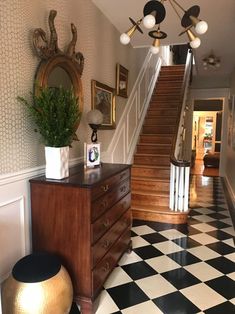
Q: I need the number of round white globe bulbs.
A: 5